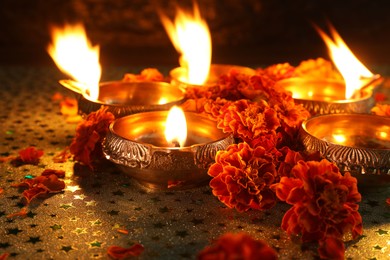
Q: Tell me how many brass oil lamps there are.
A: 5